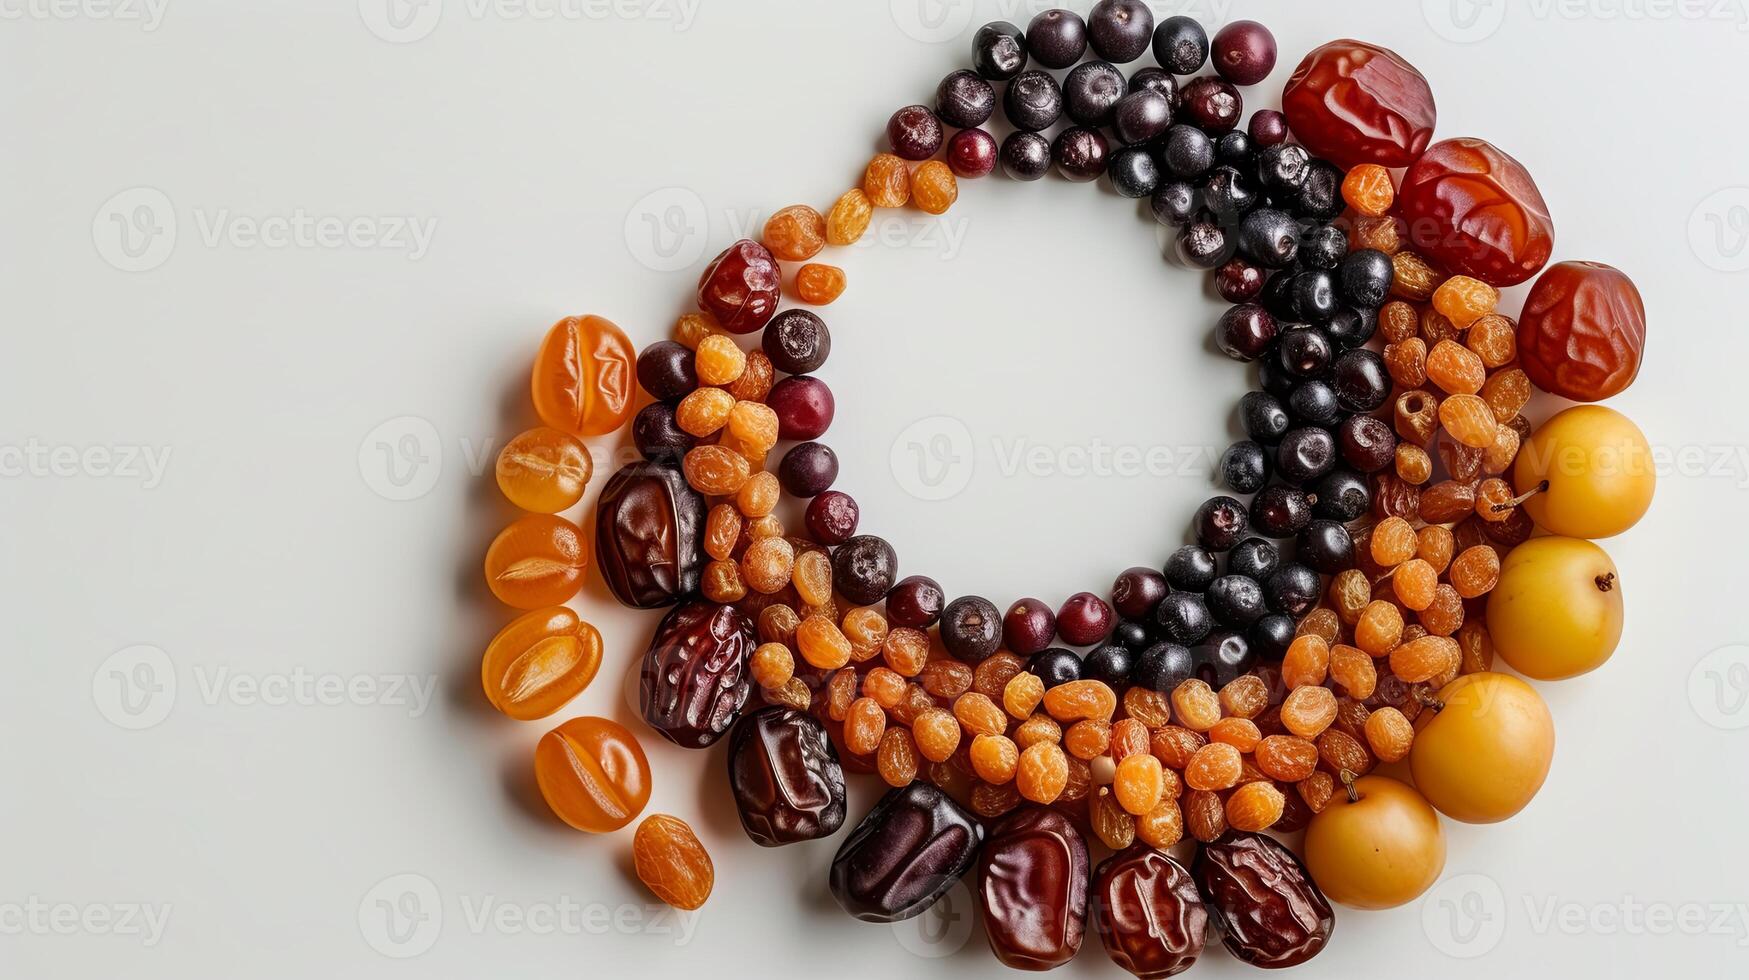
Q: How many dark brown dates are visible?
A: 7